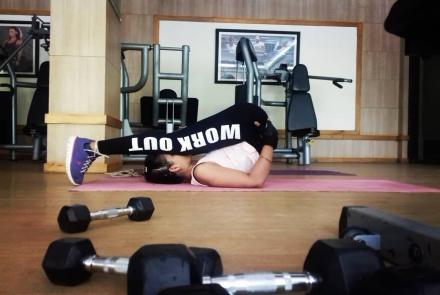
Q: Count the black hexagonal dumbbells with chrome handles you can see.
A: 3